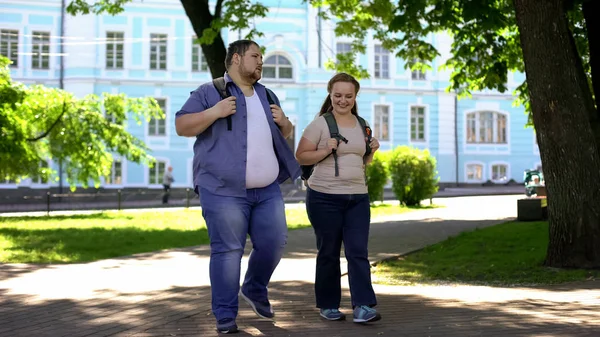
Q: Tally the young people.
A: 2